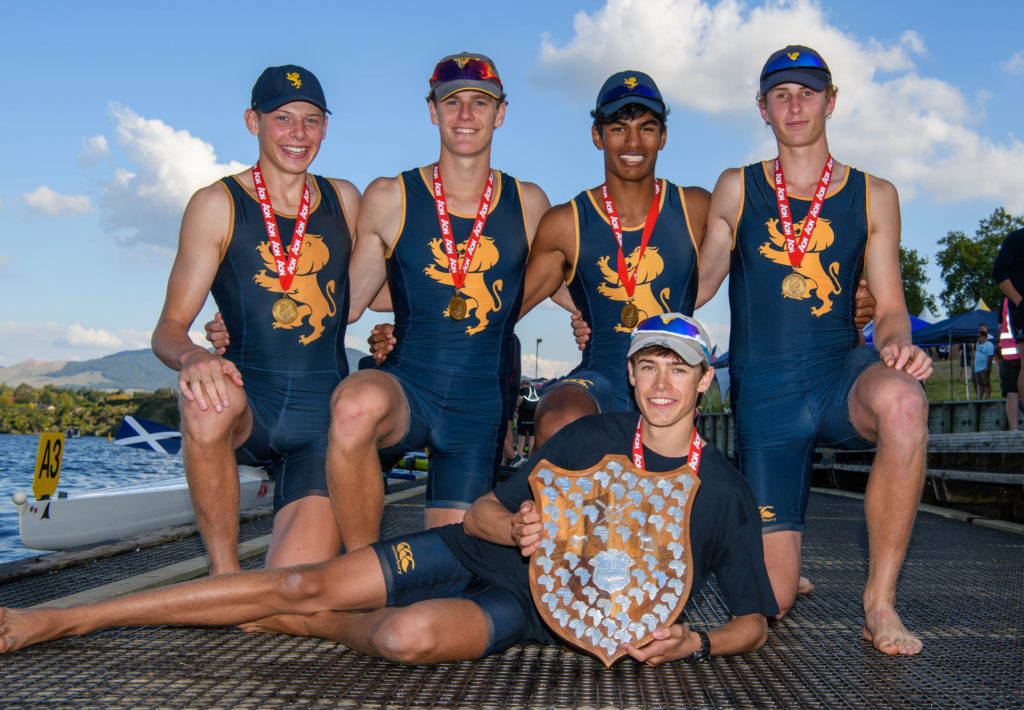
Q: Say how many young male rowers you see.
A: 5